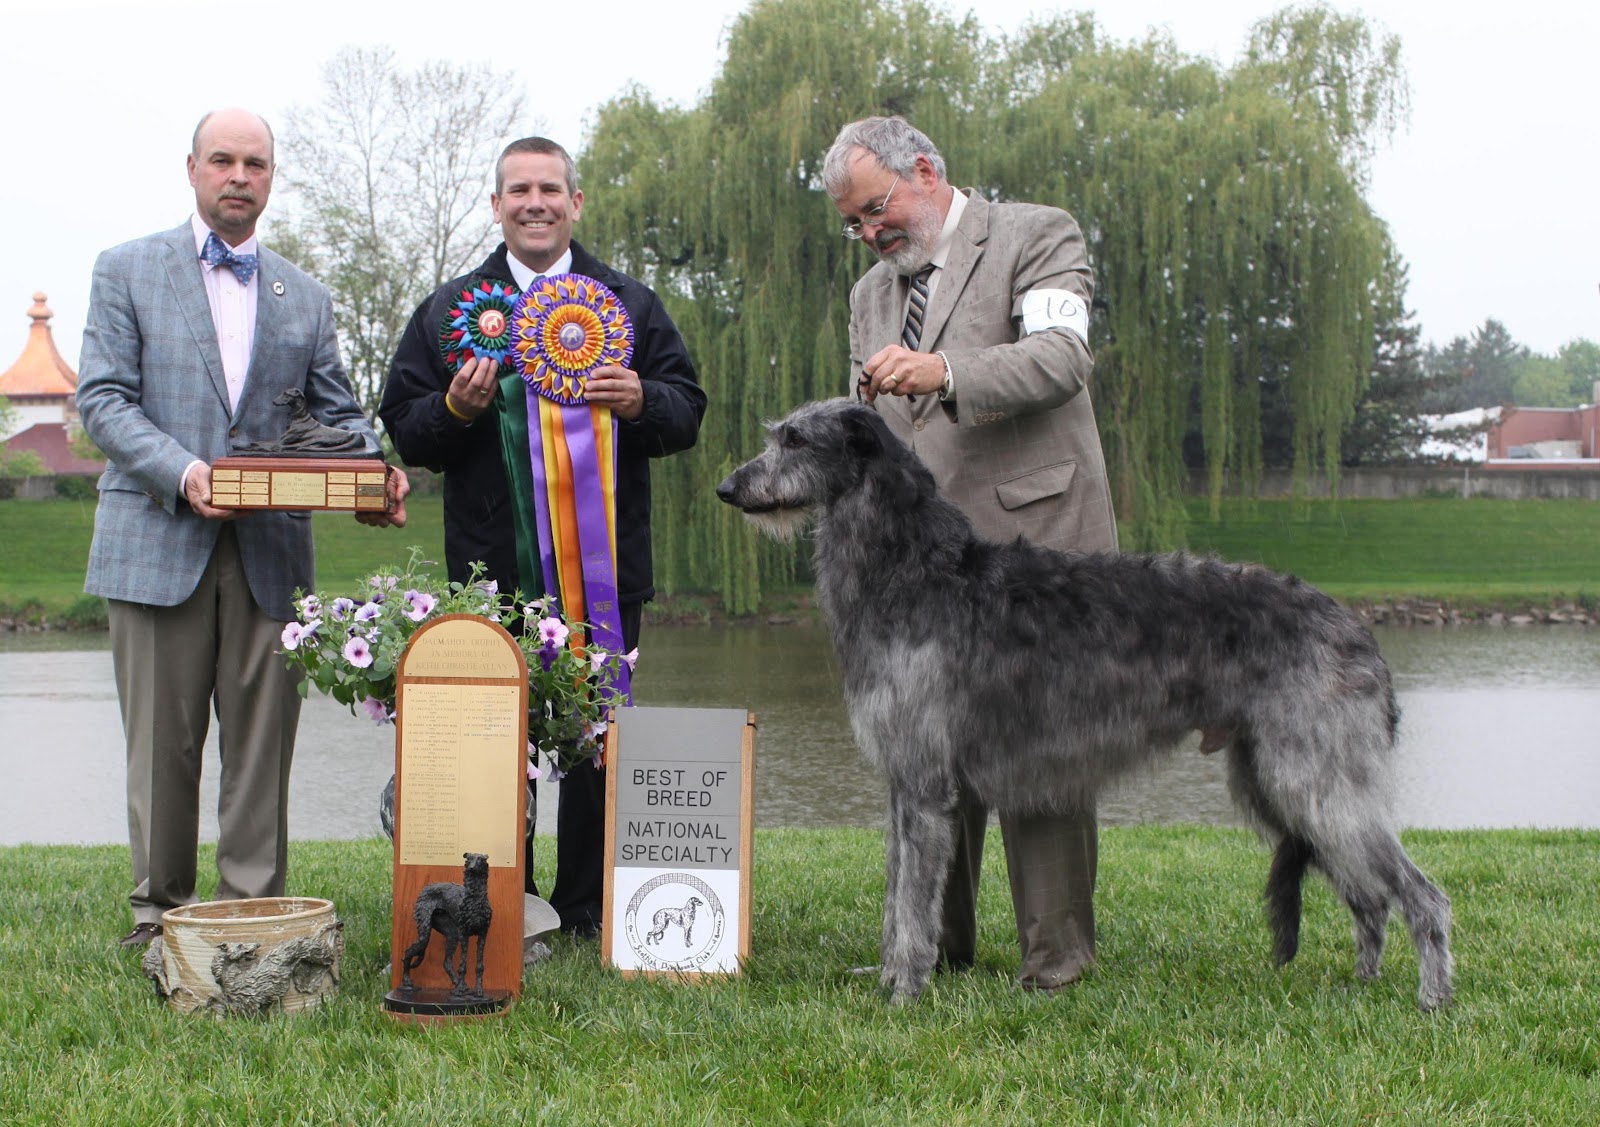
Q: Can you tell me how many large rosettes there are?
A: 2